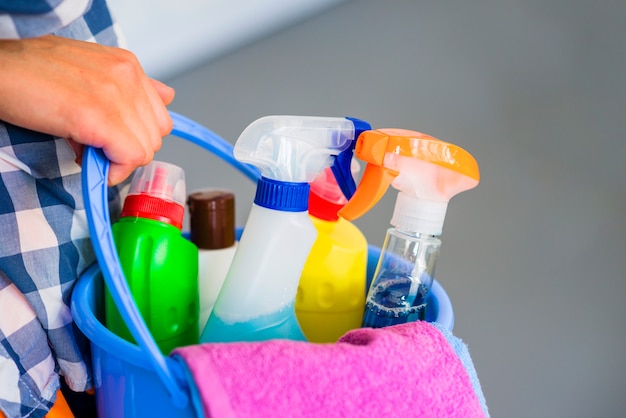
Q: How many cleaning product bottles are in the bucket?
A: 5